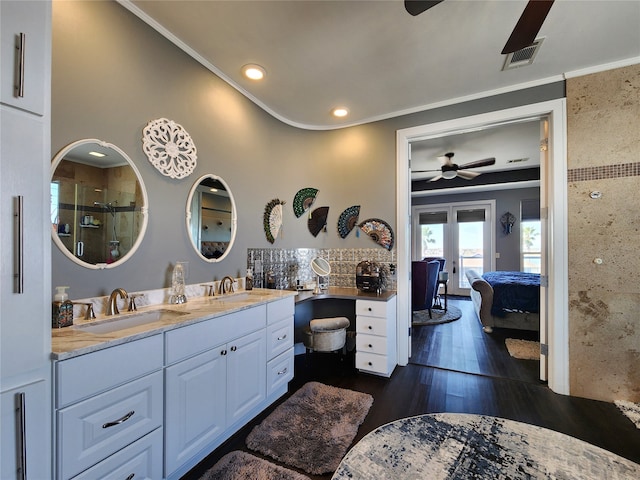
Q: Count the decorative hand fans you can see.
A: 5